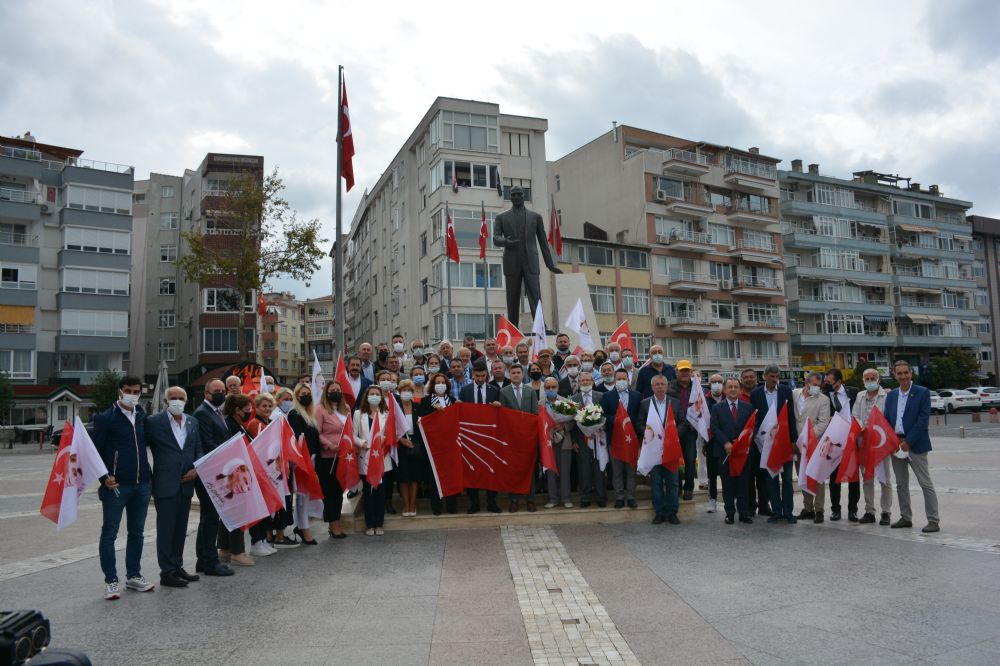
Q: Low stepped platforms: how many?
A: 1